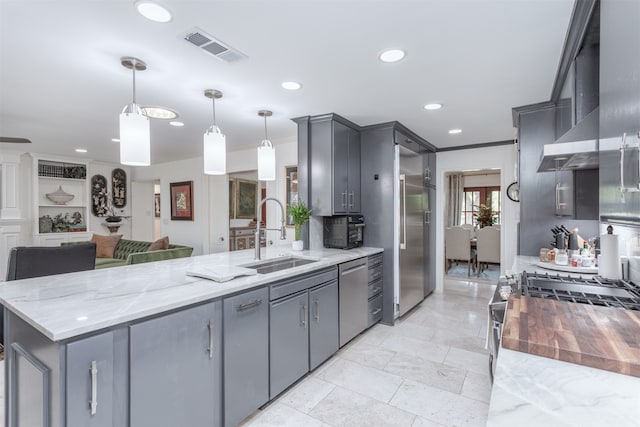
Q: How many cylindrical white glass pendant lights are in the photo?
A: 3